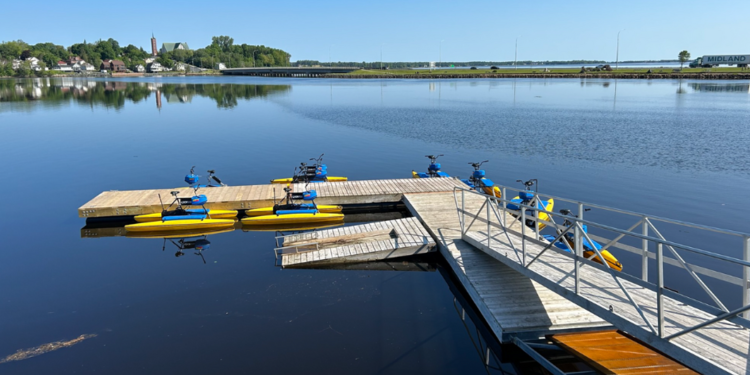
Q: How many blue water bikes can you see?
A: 8